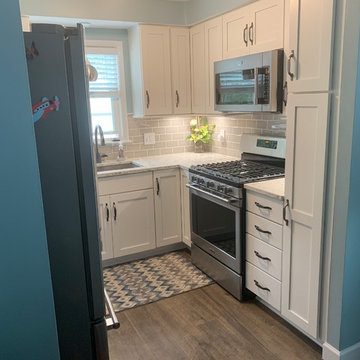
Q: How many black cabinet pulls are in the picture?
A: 14